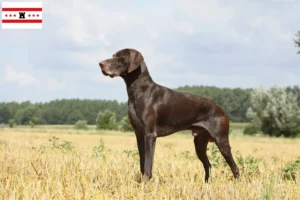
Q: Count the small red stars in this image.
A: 6